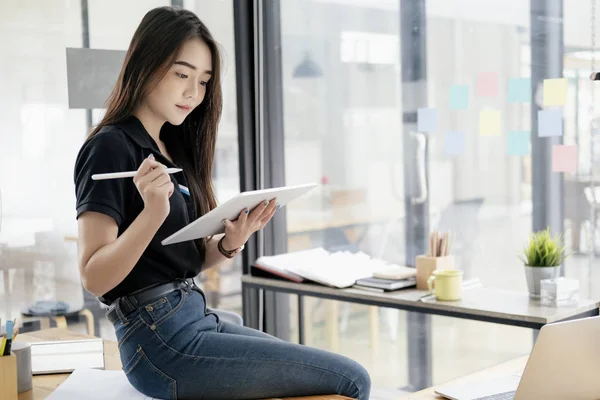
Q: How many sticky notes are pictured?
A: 10